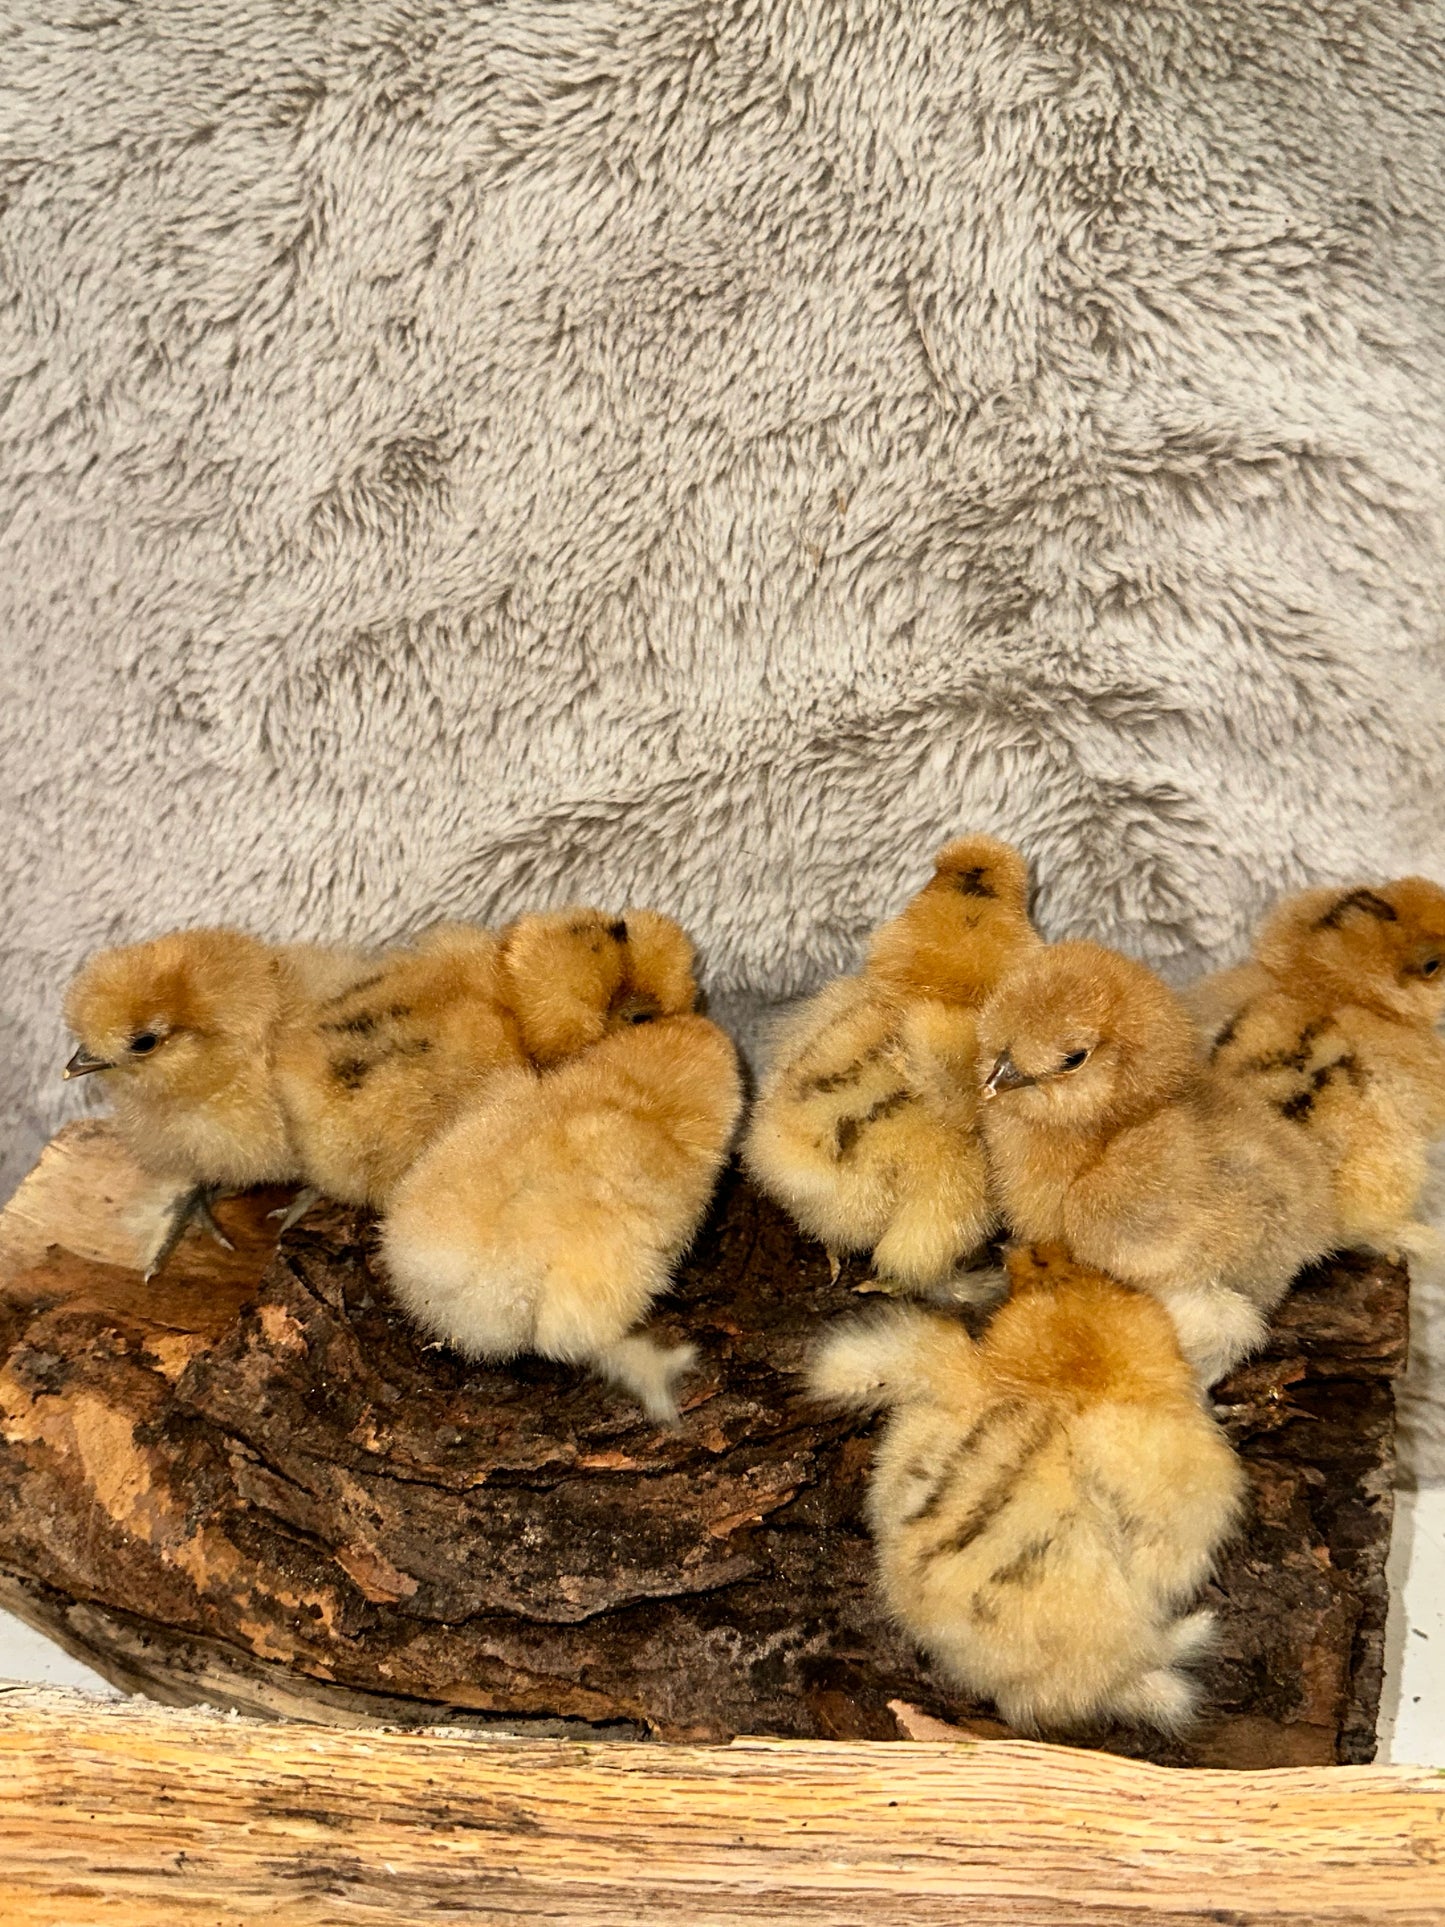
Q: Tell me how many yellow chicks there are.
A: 7